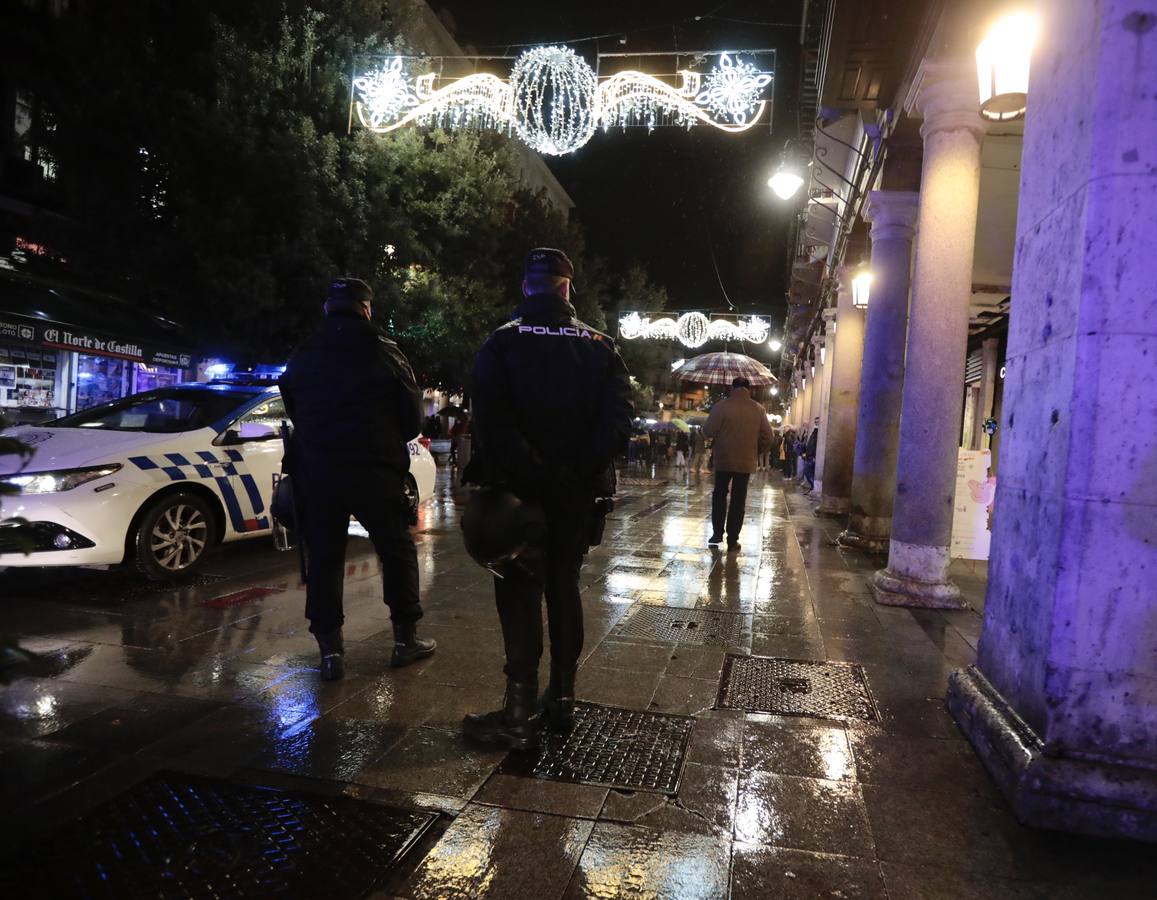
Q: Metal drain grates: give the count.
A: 4